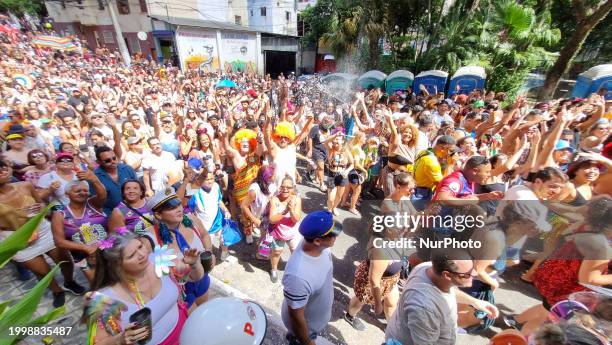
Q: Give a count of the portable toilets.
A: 6